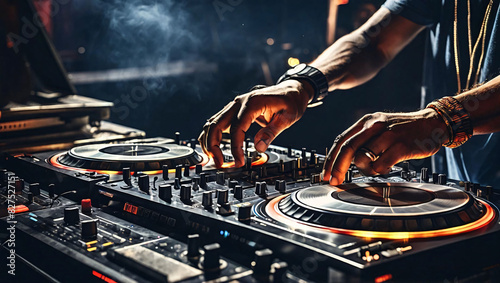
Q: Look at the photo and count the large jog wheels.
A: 2